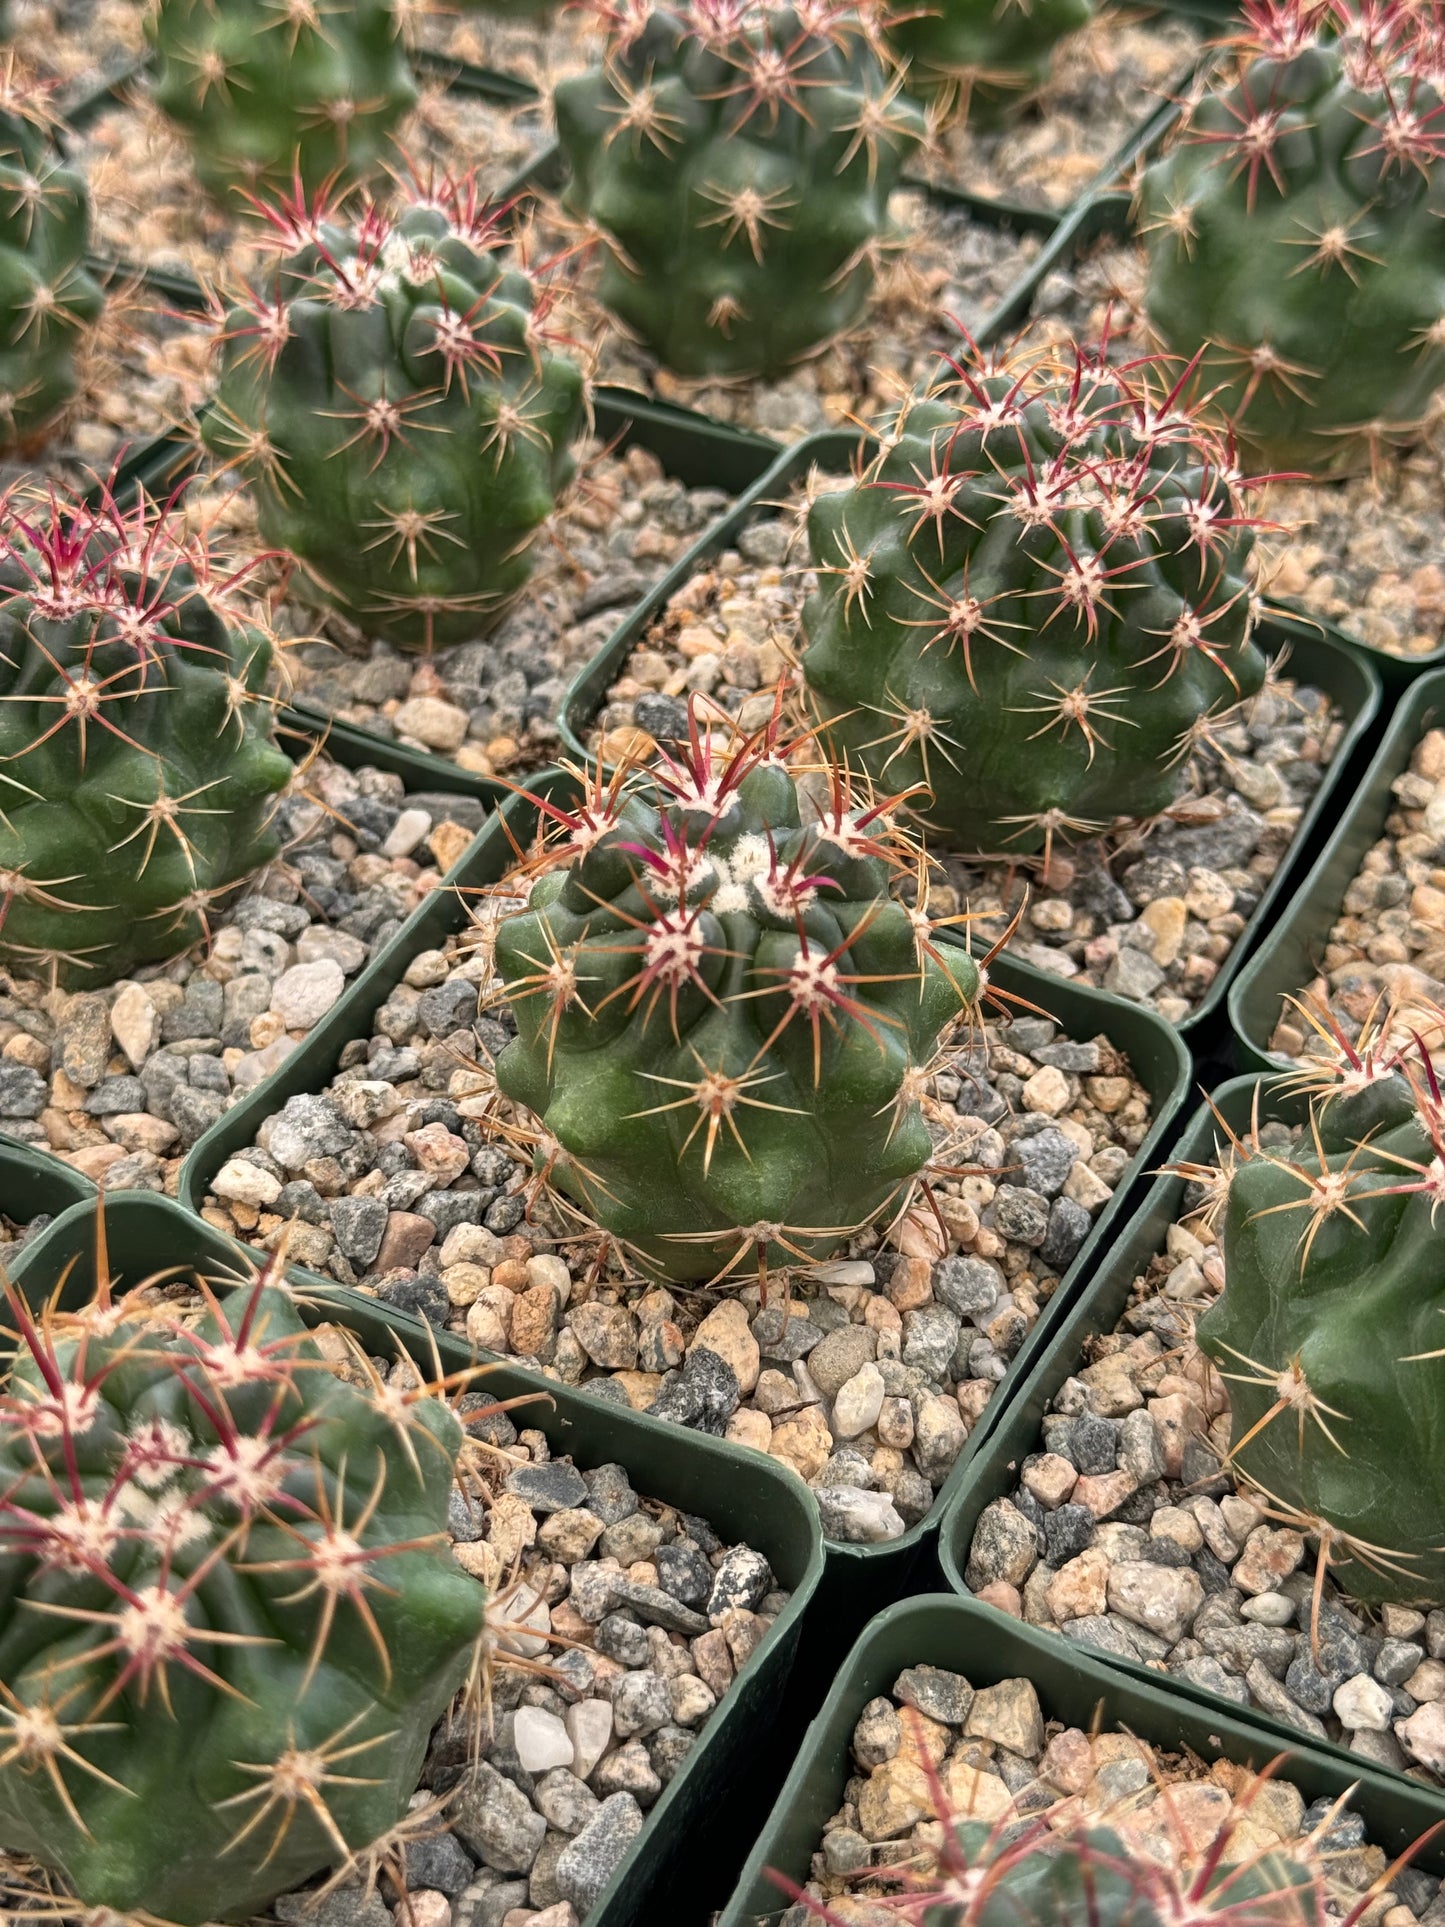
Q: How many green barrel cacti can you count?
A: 12